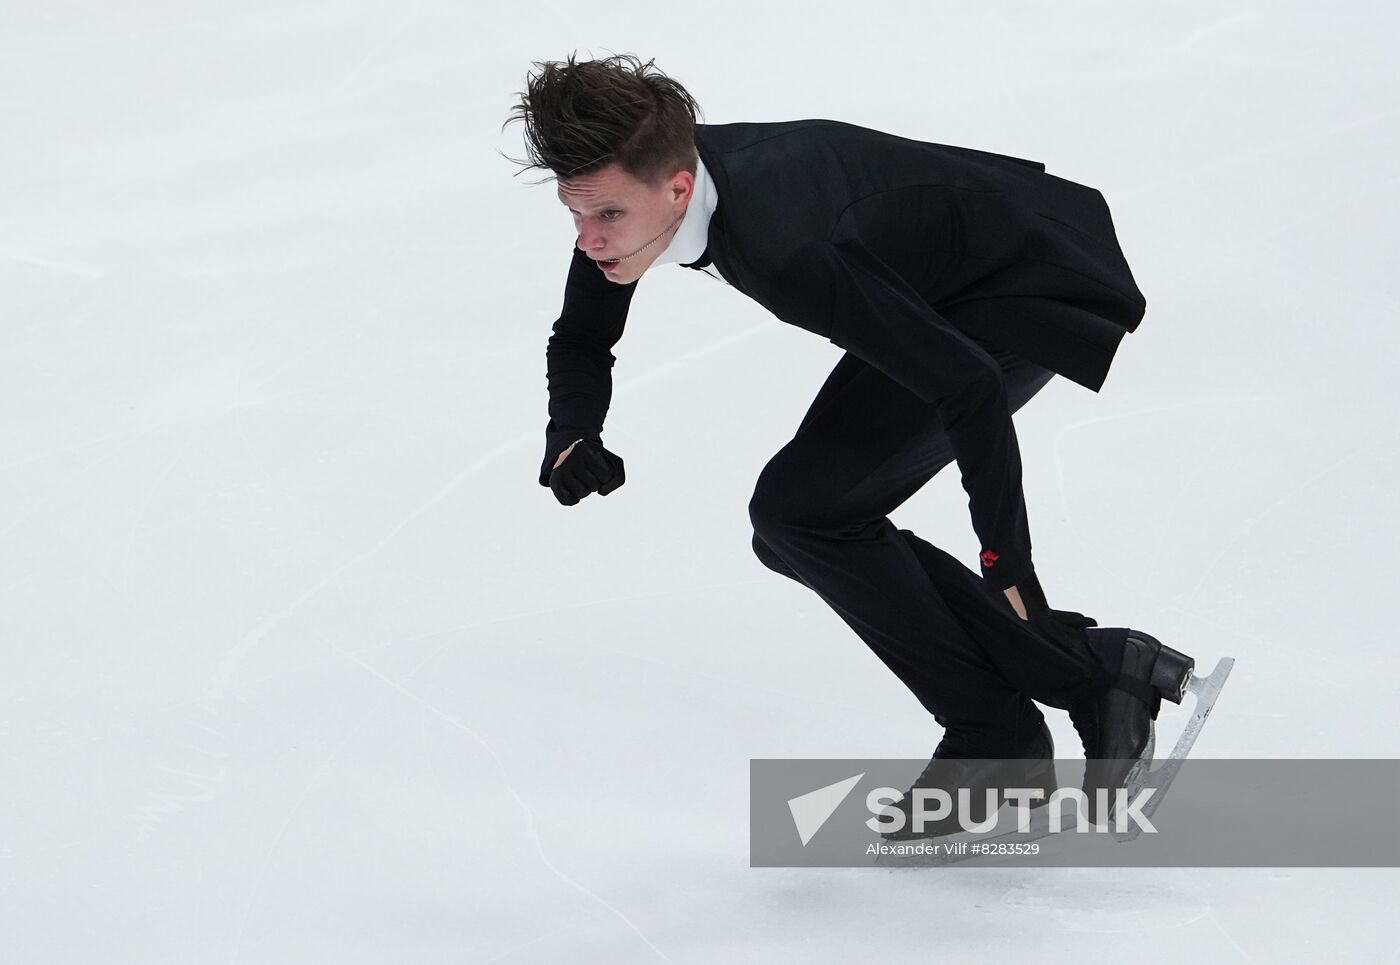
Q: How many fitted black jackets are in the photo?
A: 1